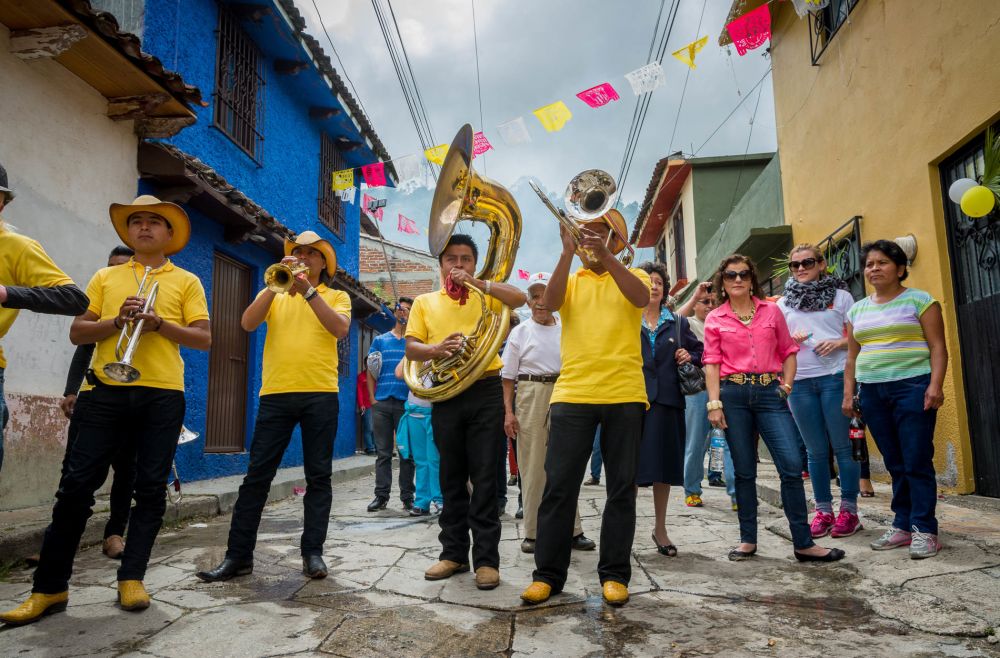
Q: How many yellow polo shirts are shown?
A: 5